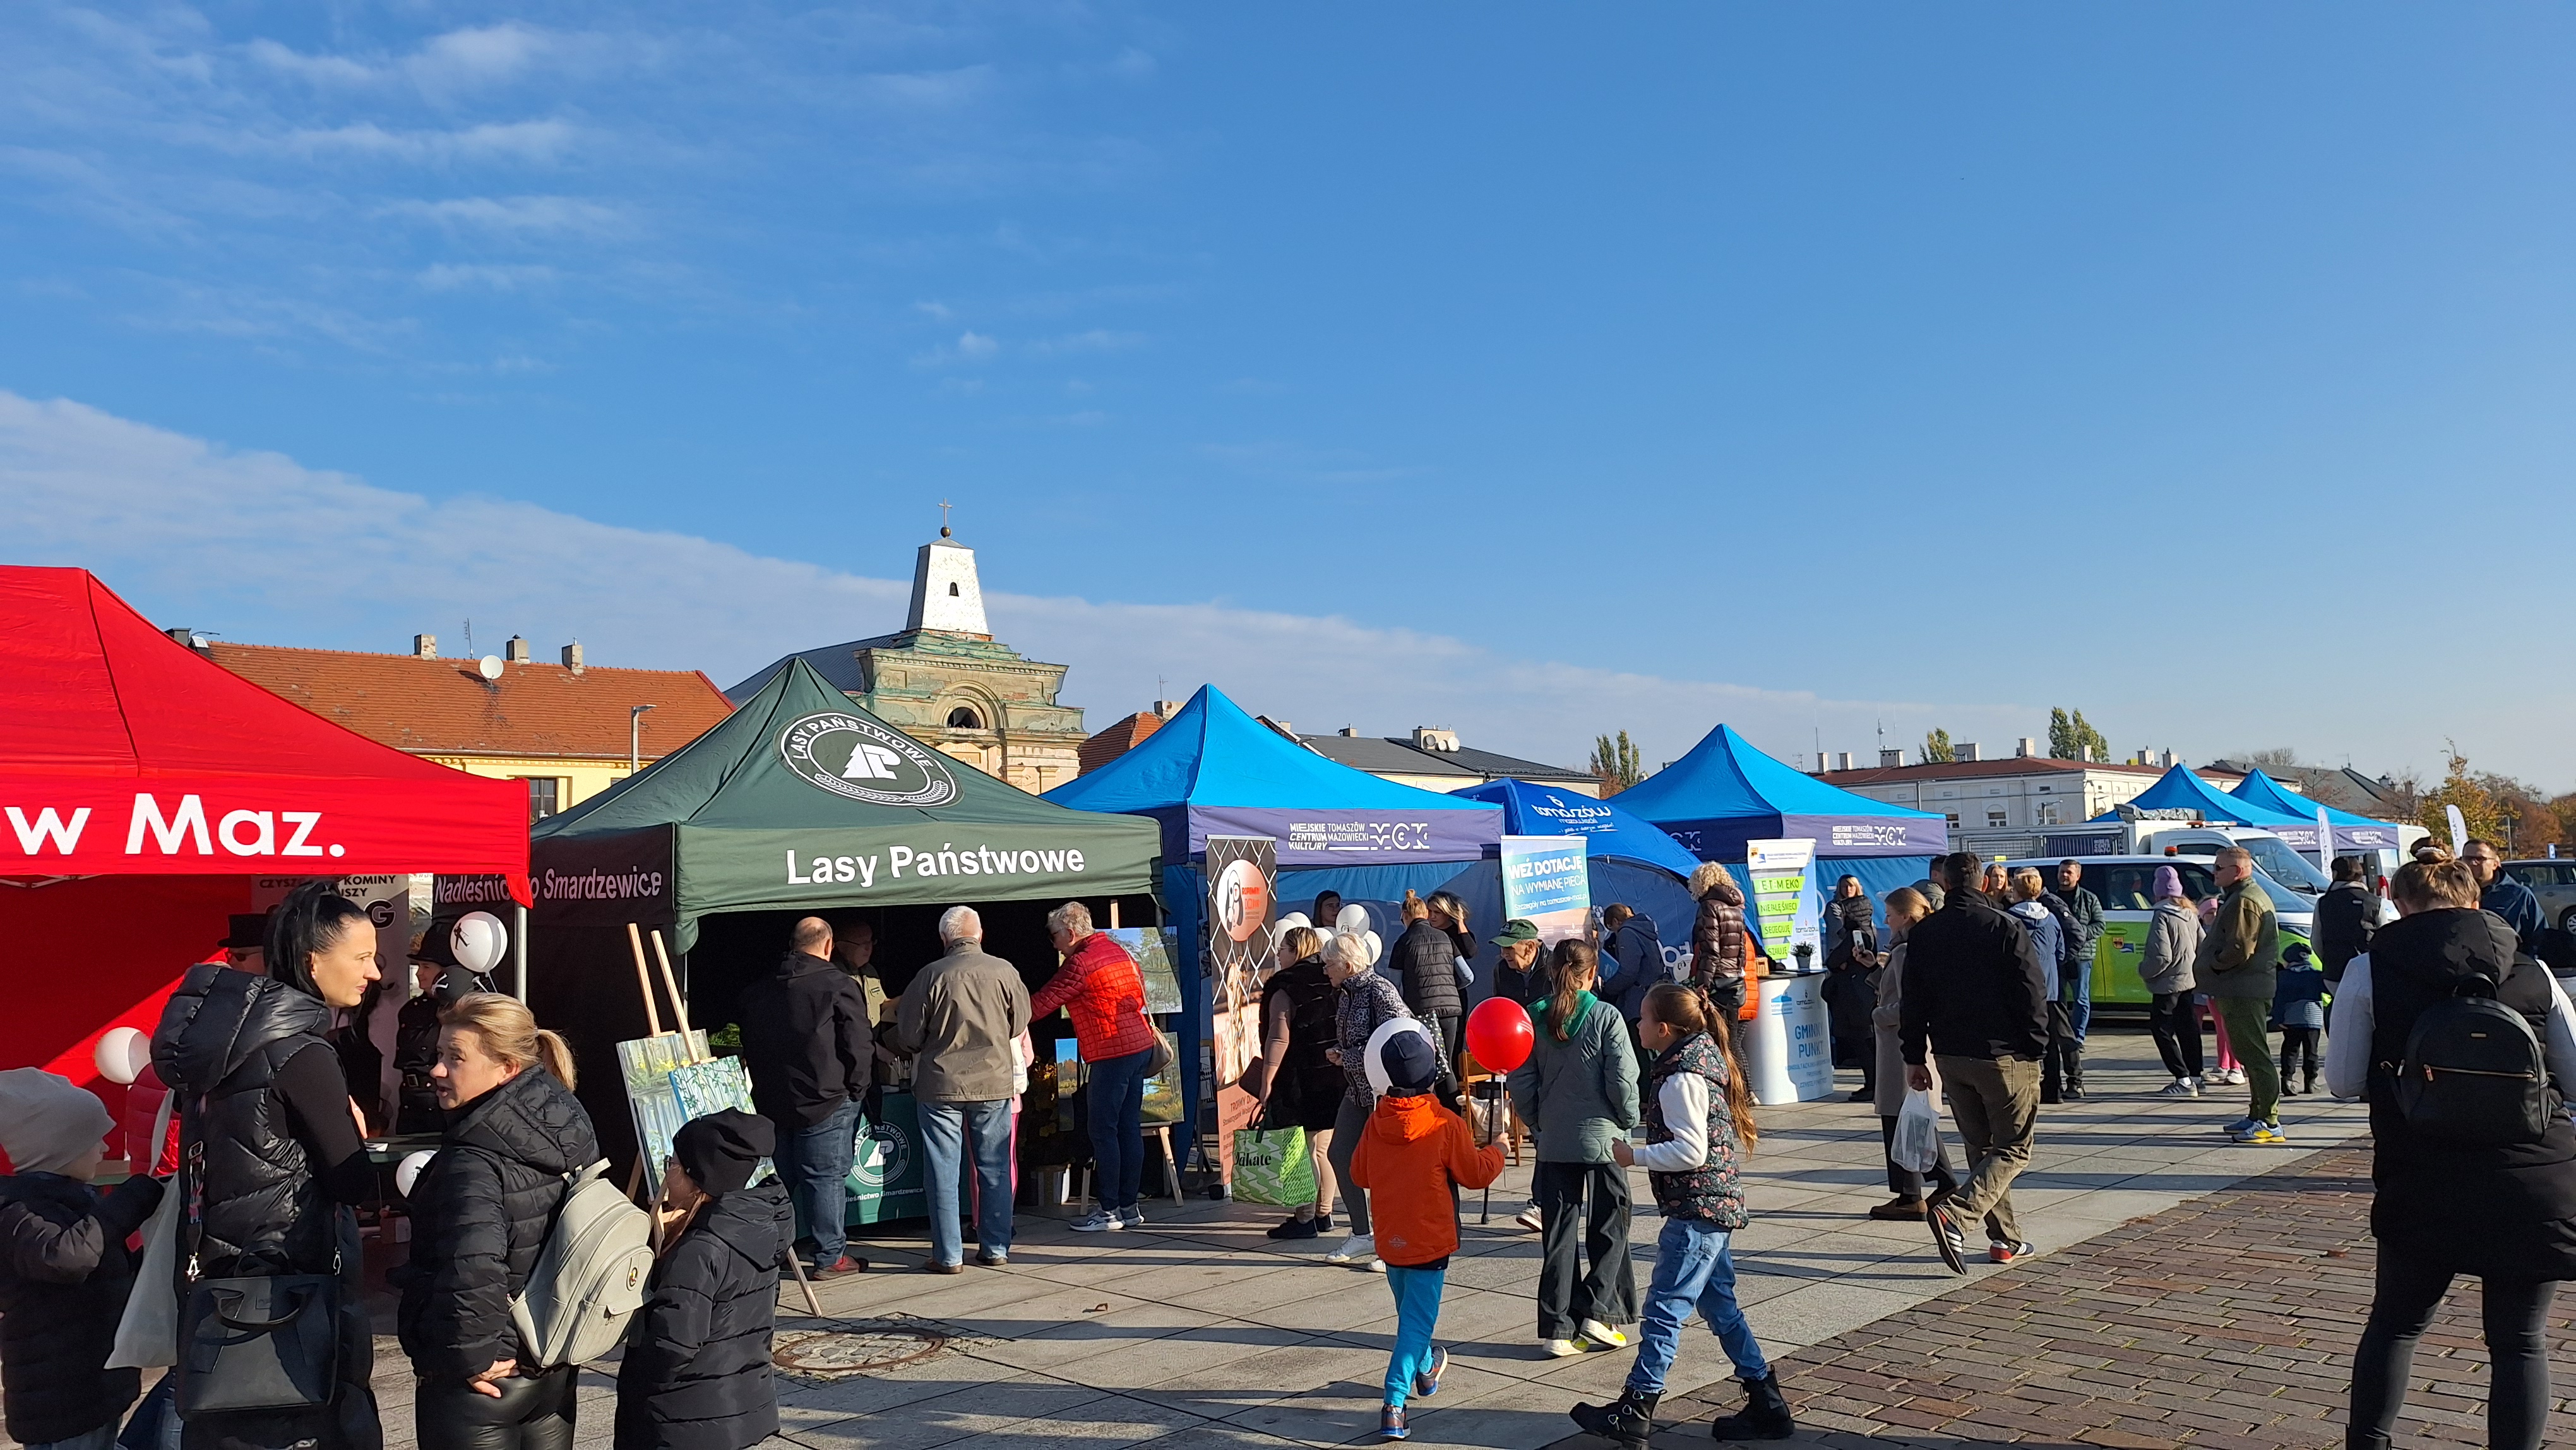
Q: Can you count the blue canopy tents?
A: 5